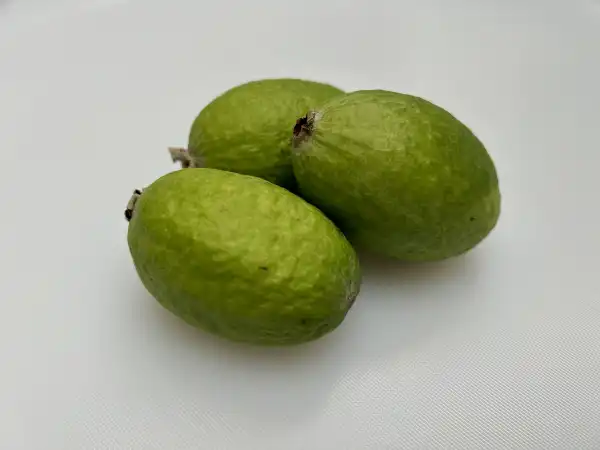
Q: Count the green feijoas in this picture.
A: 3